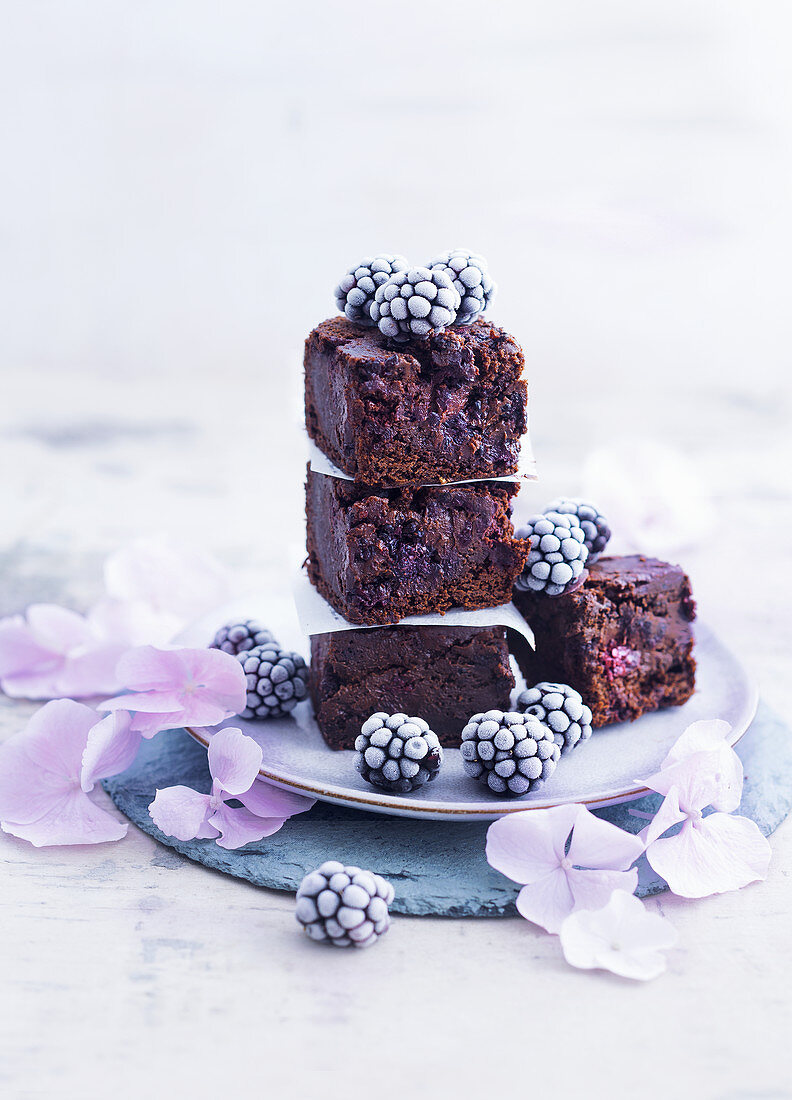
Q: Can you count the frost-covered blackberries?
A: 11